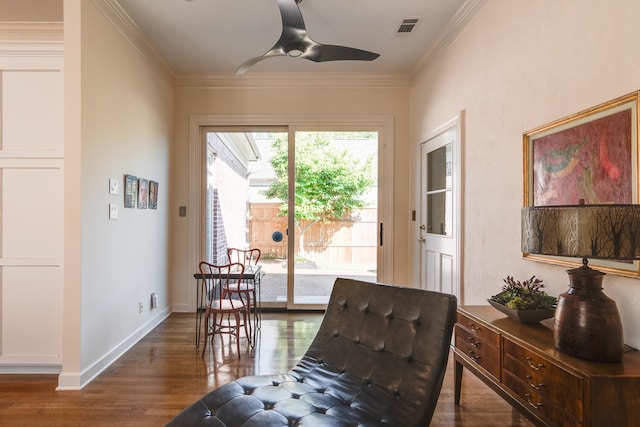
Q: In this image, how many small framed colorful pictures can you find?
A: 3